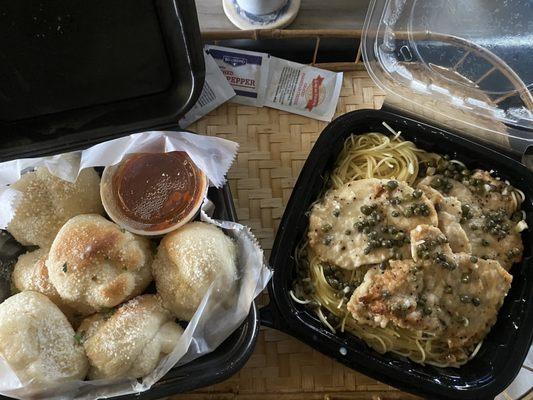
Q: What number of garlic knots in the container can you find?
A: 6